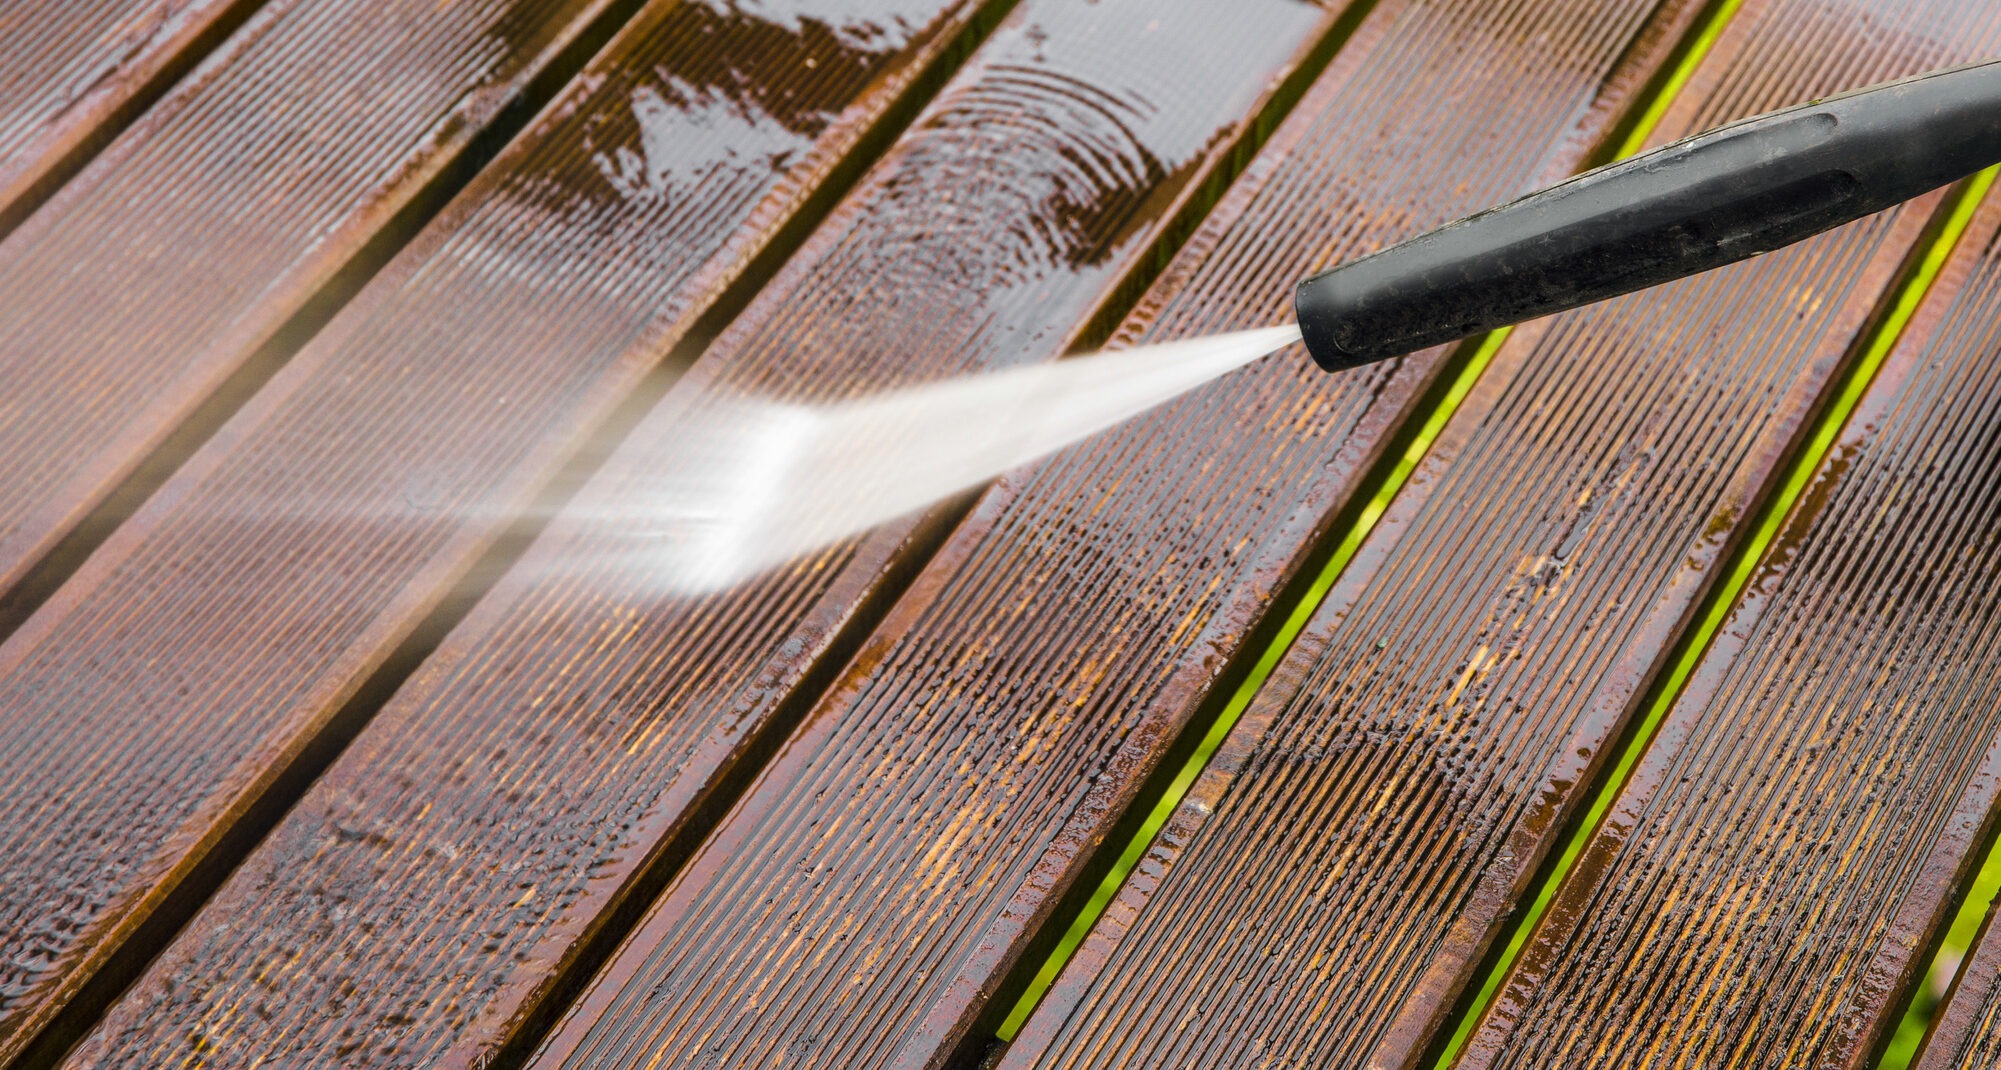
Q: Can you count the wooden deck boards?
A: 8